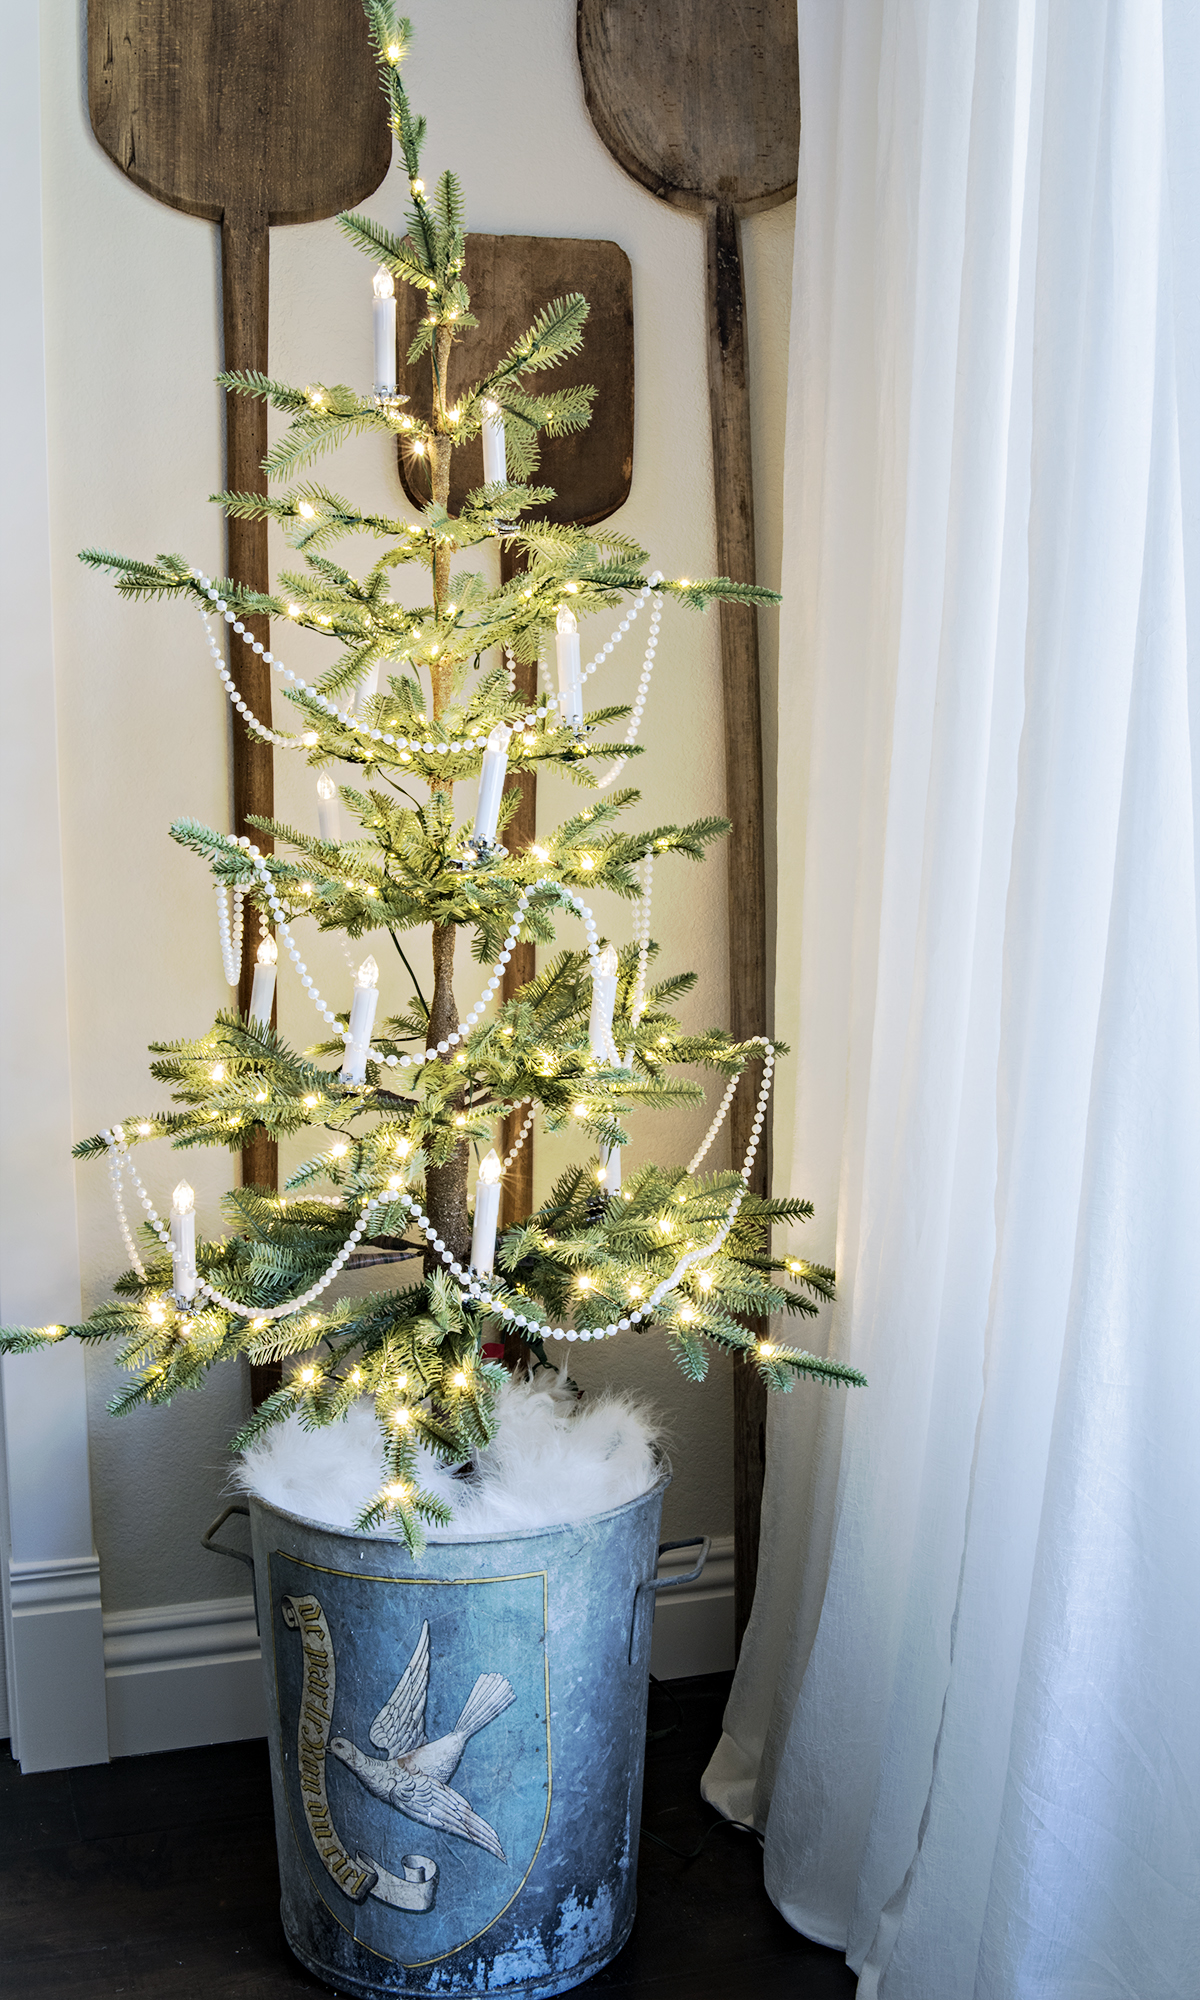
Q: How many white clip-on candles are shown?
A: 12